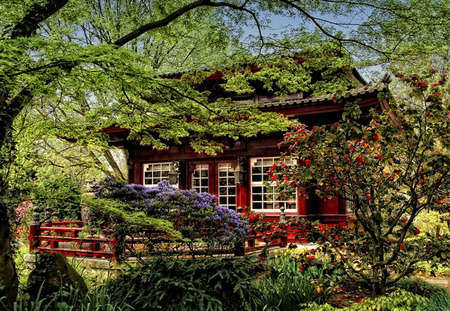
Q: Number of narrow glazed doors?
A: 2